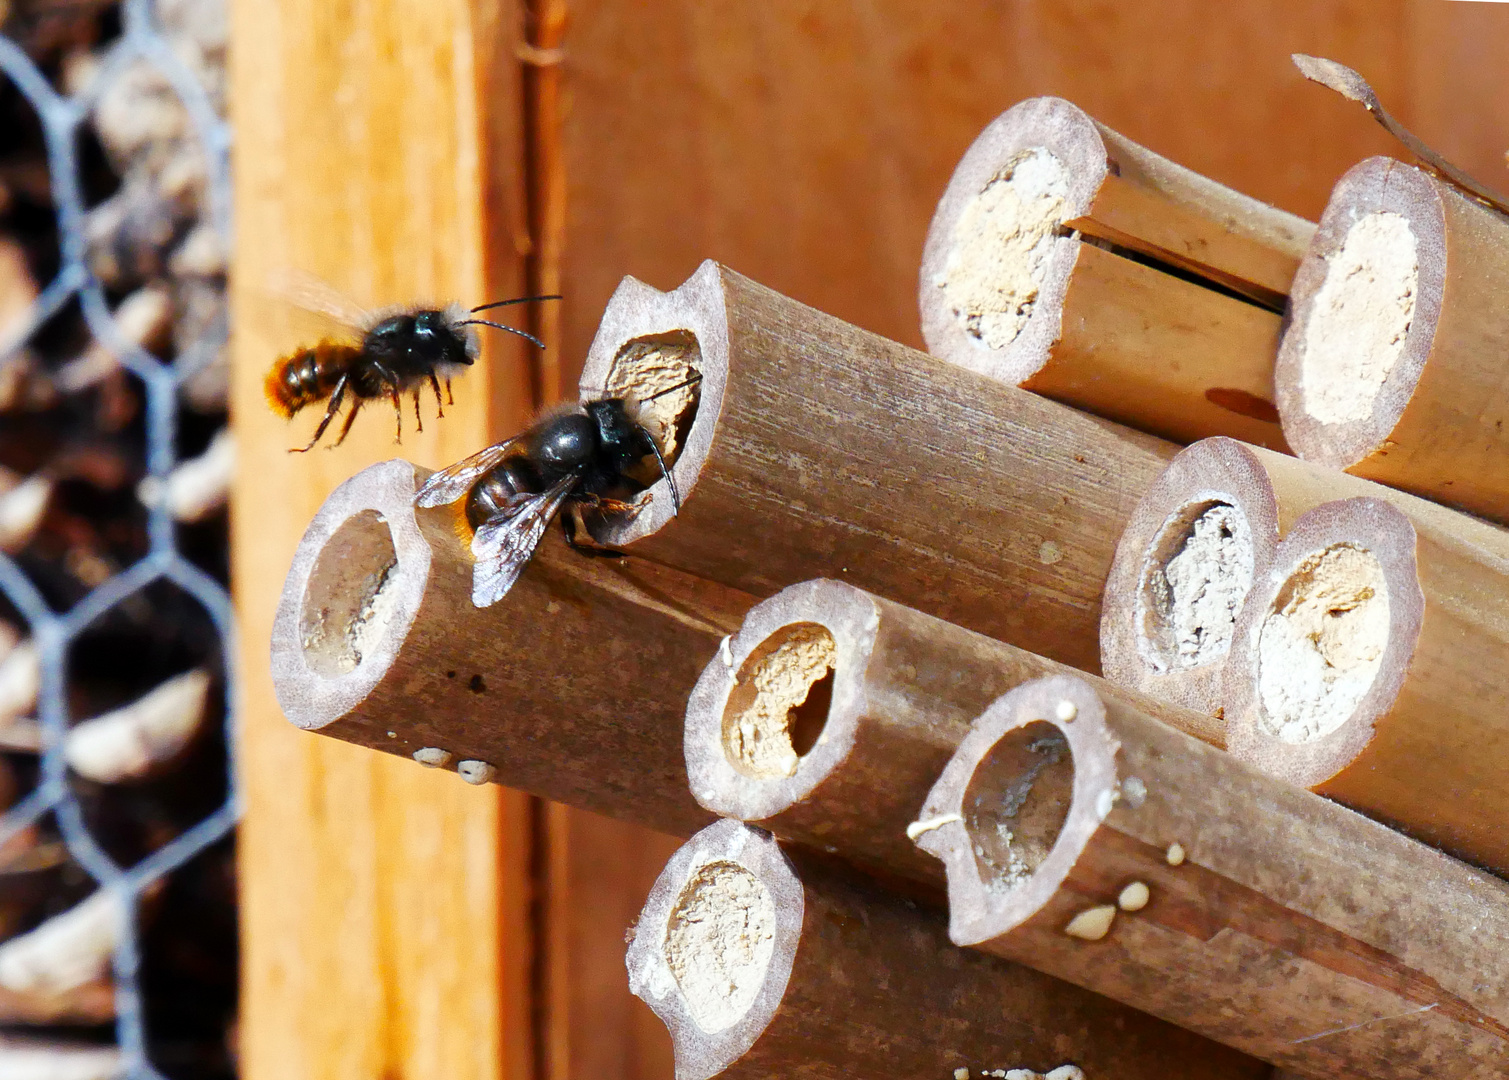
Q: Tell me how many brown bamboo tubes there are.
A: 9